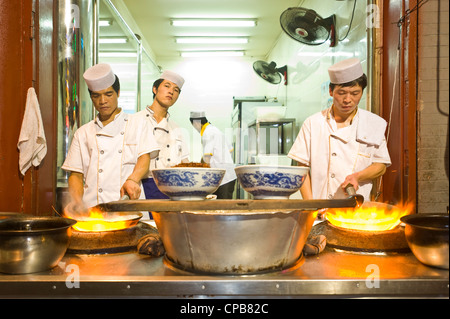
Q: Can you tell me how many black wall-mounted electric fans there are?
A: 2